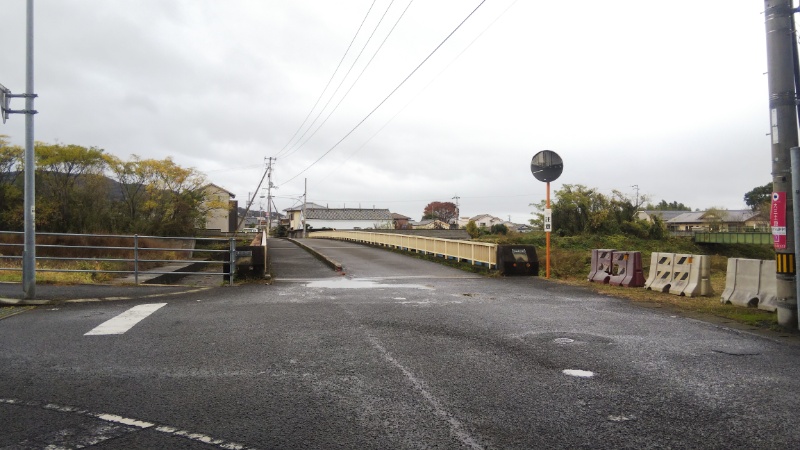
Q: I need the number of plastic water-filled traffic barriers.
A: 3